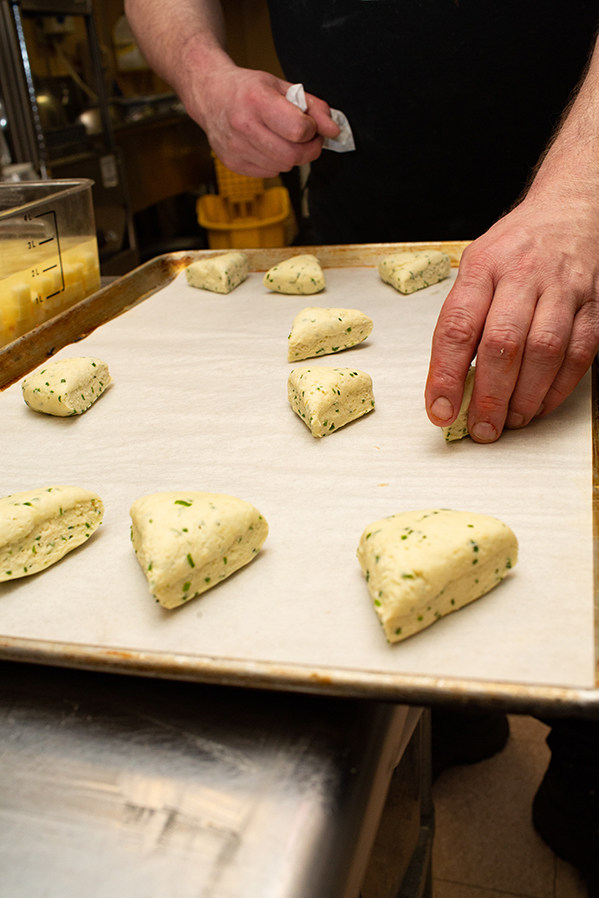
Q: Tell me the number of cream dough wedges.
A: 10